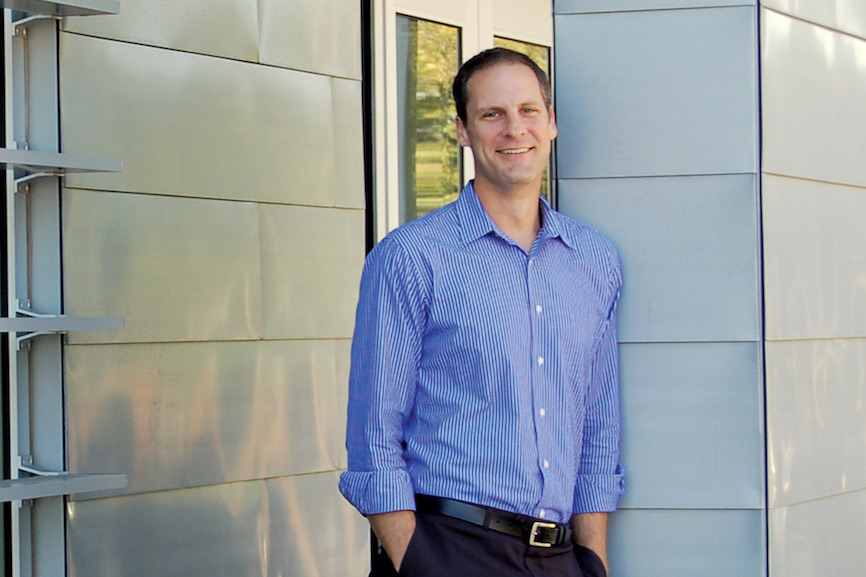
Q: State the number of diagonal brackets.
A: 5